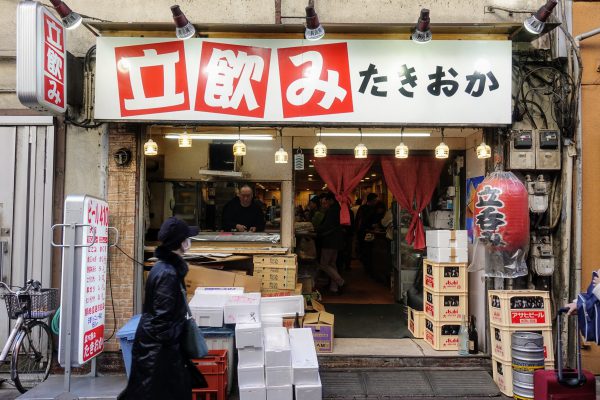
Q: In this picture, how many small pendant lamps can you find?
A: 9